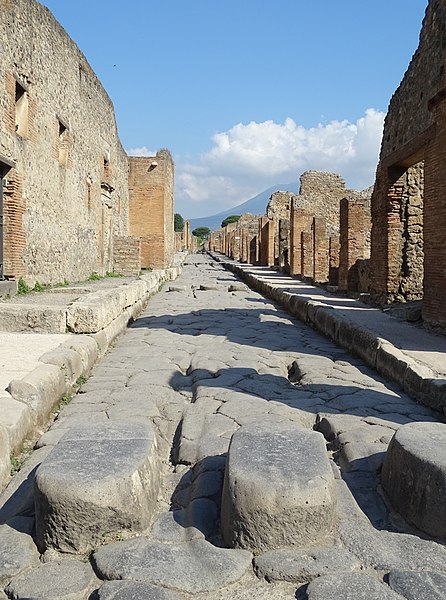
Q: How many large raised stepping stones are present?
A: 3